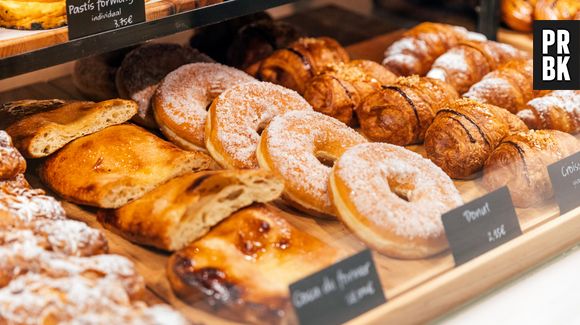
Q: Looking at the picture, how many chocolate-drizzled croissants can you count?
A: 5